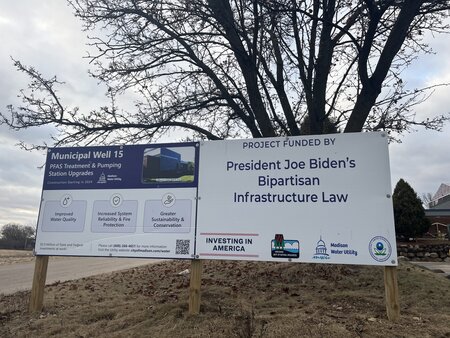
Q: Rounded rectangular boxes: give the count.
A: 3